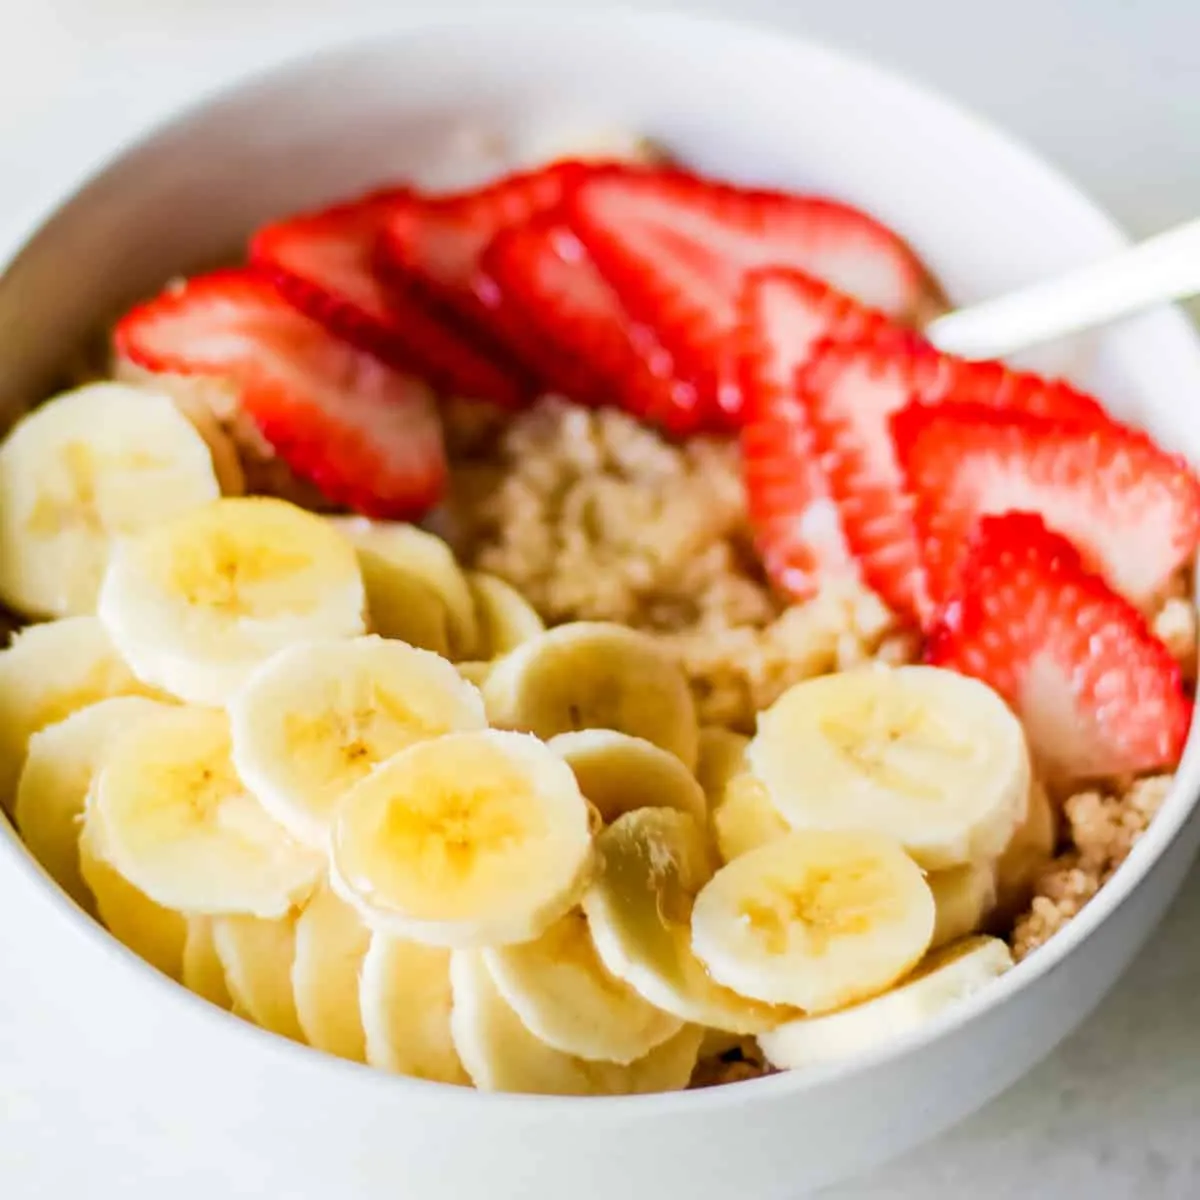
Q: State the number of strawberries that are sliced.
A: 9